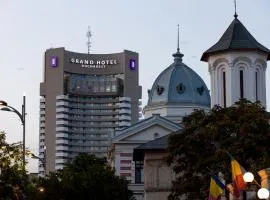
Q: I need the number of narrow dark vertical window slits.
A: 3